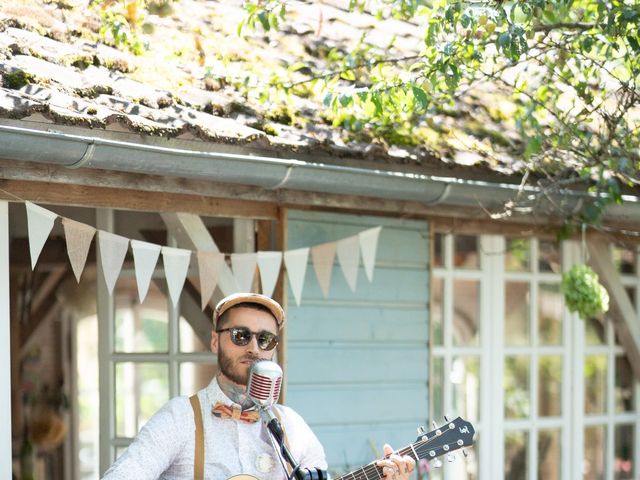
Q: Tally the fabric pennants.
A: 12